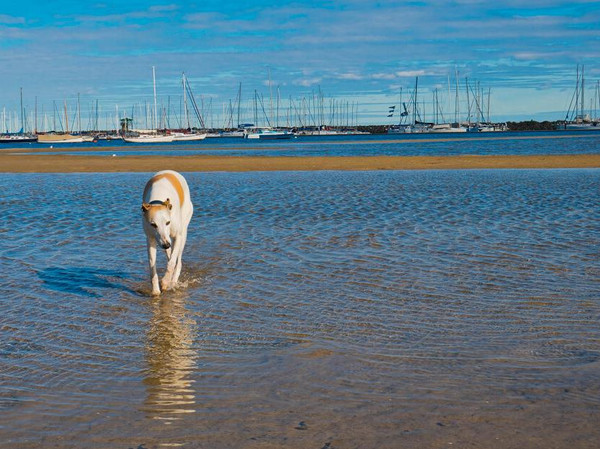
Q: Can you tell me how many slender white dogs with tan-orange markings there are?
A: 1